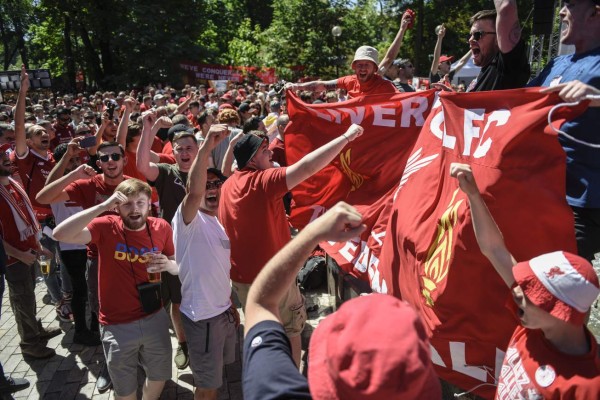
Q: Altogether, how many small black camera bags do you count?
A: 1